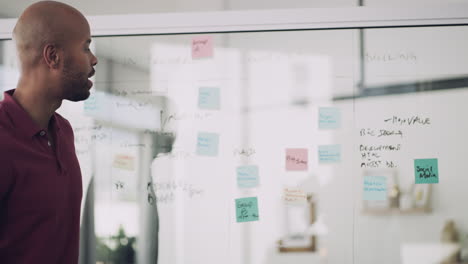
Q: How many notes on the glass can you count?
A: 13